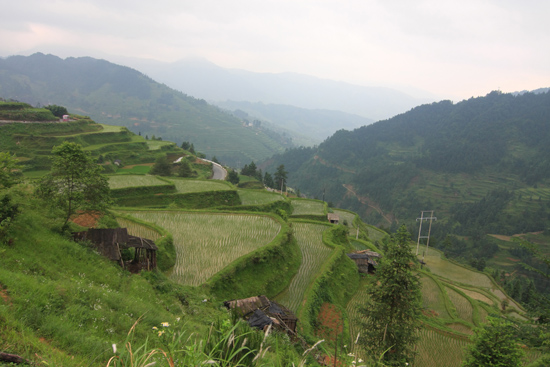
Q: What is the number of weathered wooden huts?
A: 4